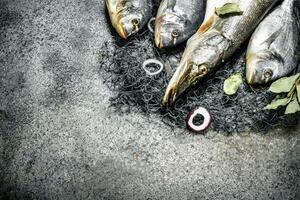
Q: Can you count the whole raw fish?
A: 4